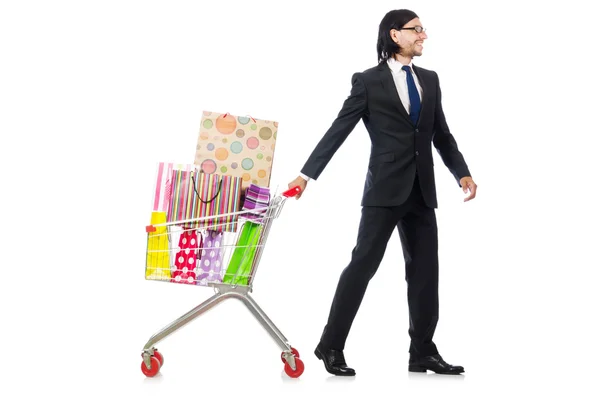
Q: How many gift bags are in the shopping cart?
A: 8